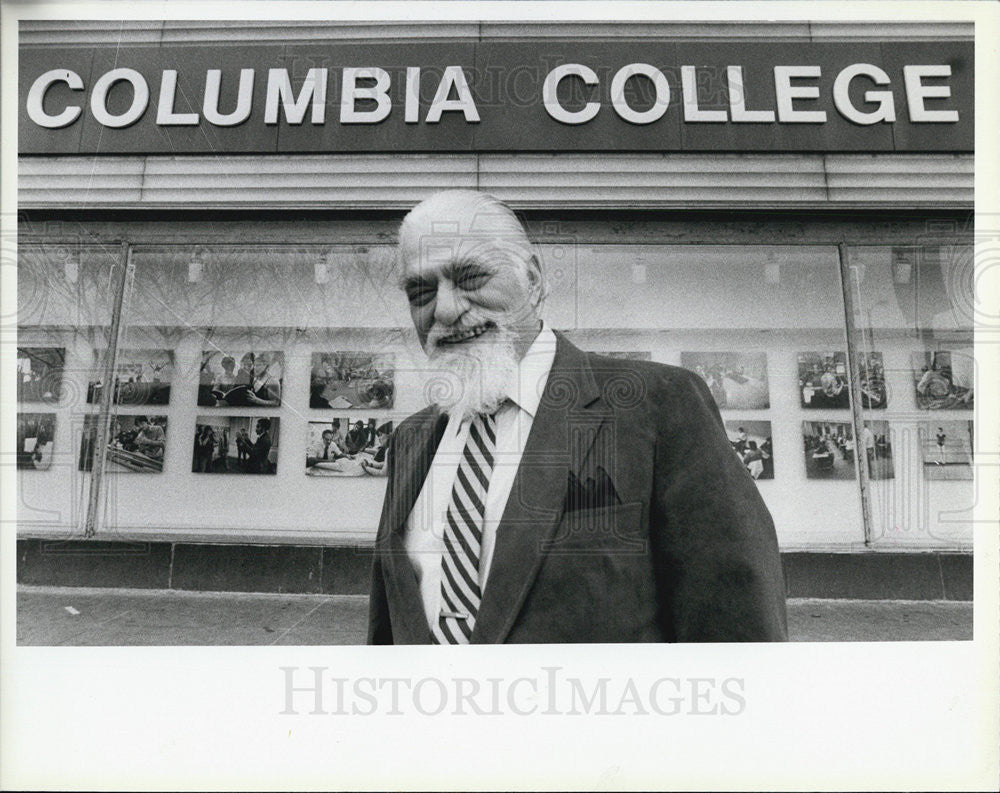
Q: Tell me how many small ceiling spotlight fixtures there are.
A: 6